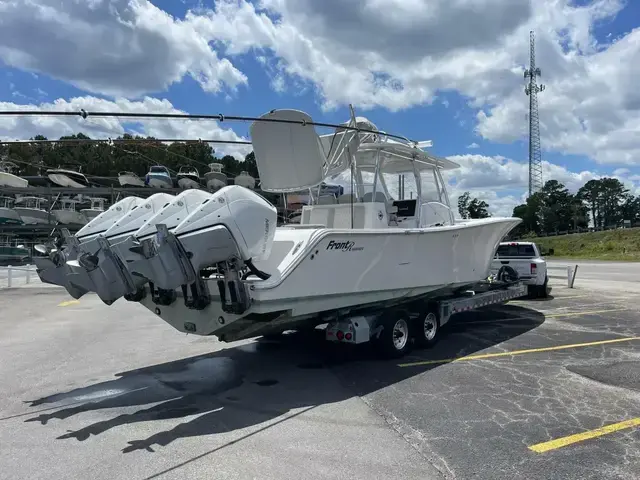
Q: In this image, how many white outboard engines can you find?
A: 4